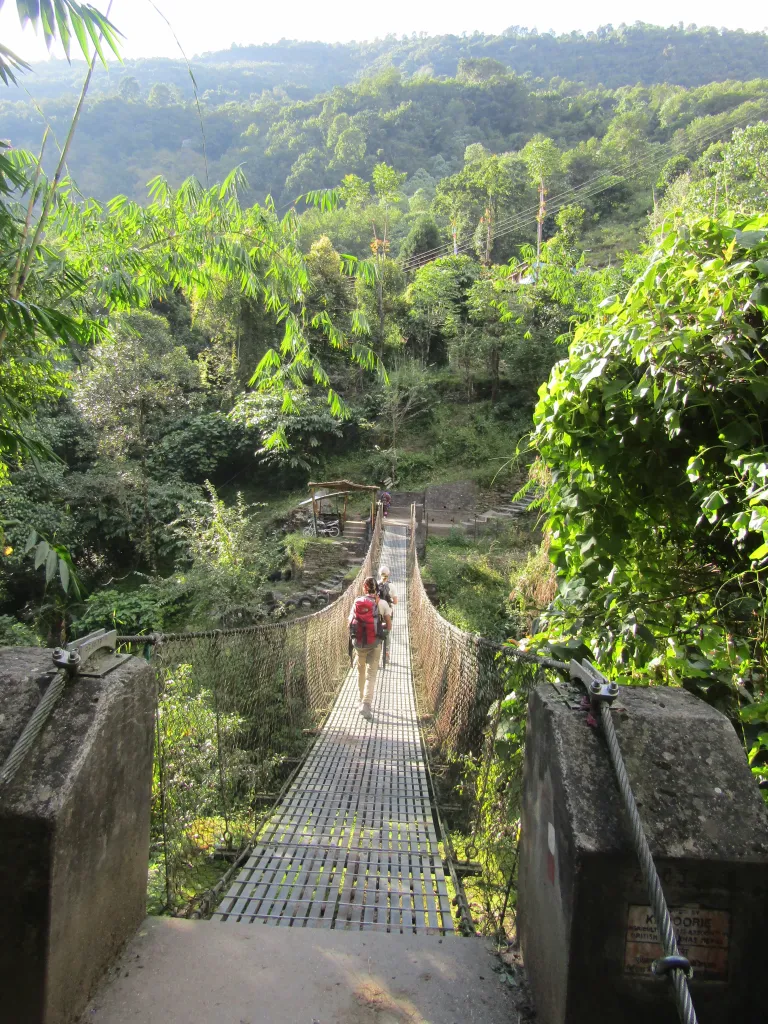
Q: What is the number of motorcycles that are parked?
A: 1